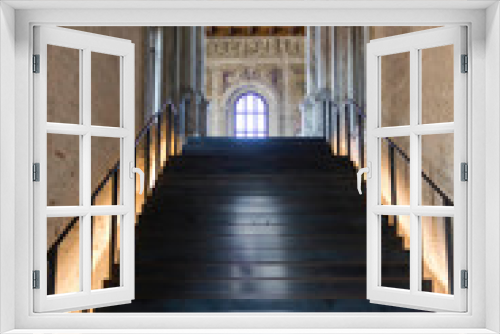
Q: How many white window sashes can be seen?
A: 2